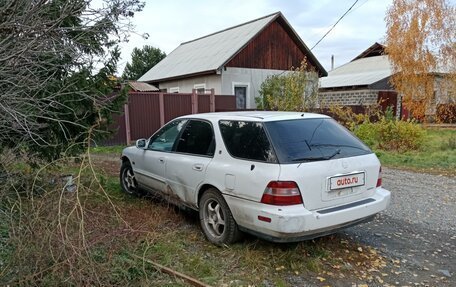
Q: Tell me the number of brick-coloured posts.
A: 4